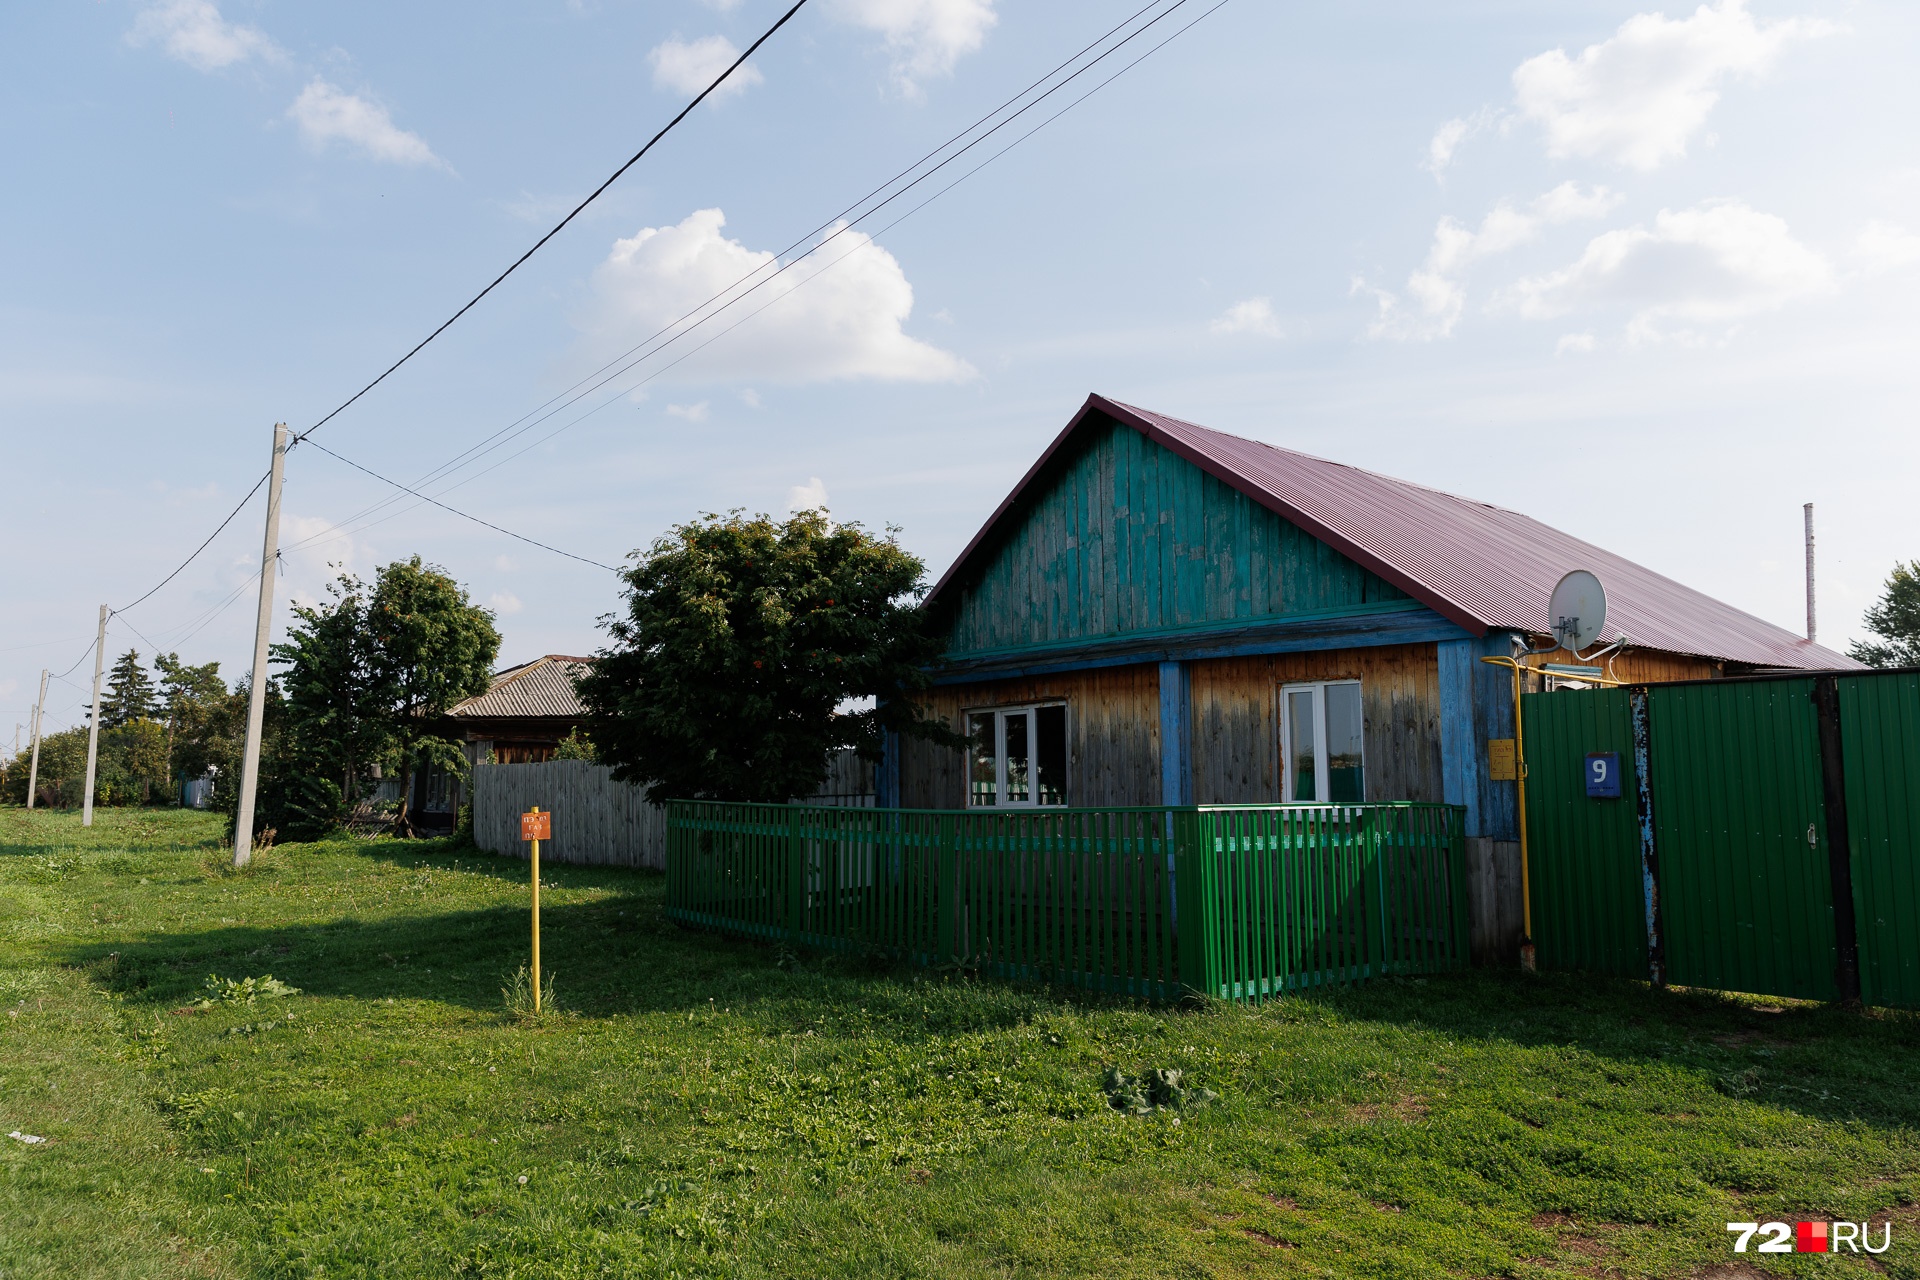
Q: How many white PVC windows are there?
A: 2